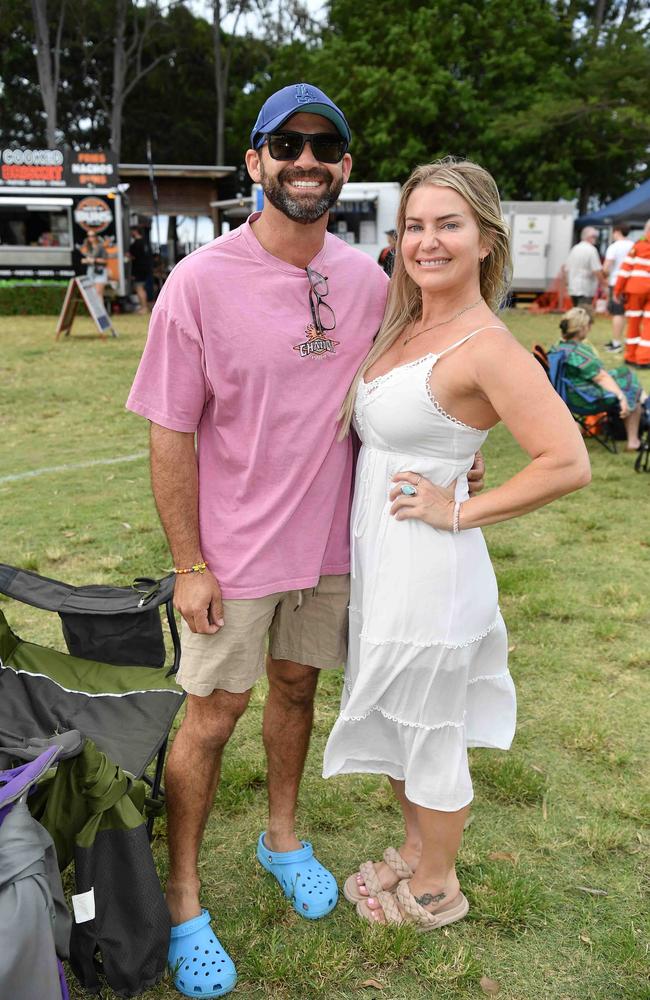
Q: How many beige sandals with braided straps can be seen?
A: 2